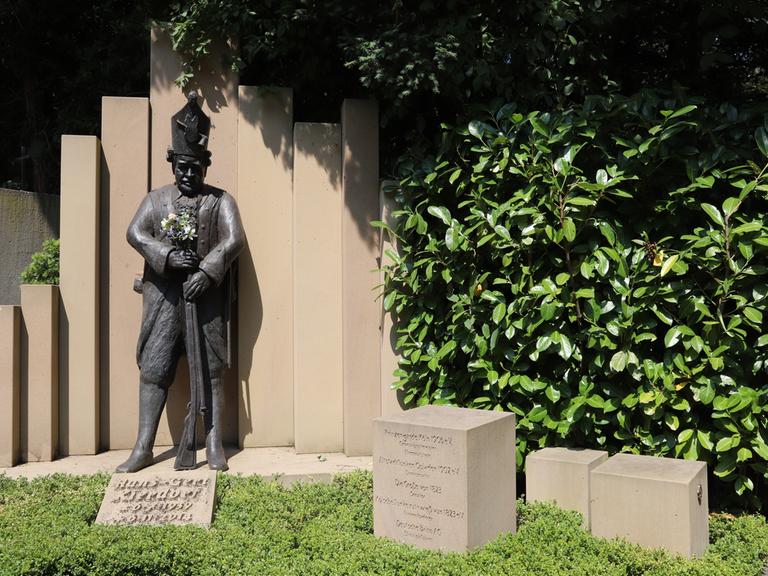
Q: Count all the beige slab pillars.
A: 9